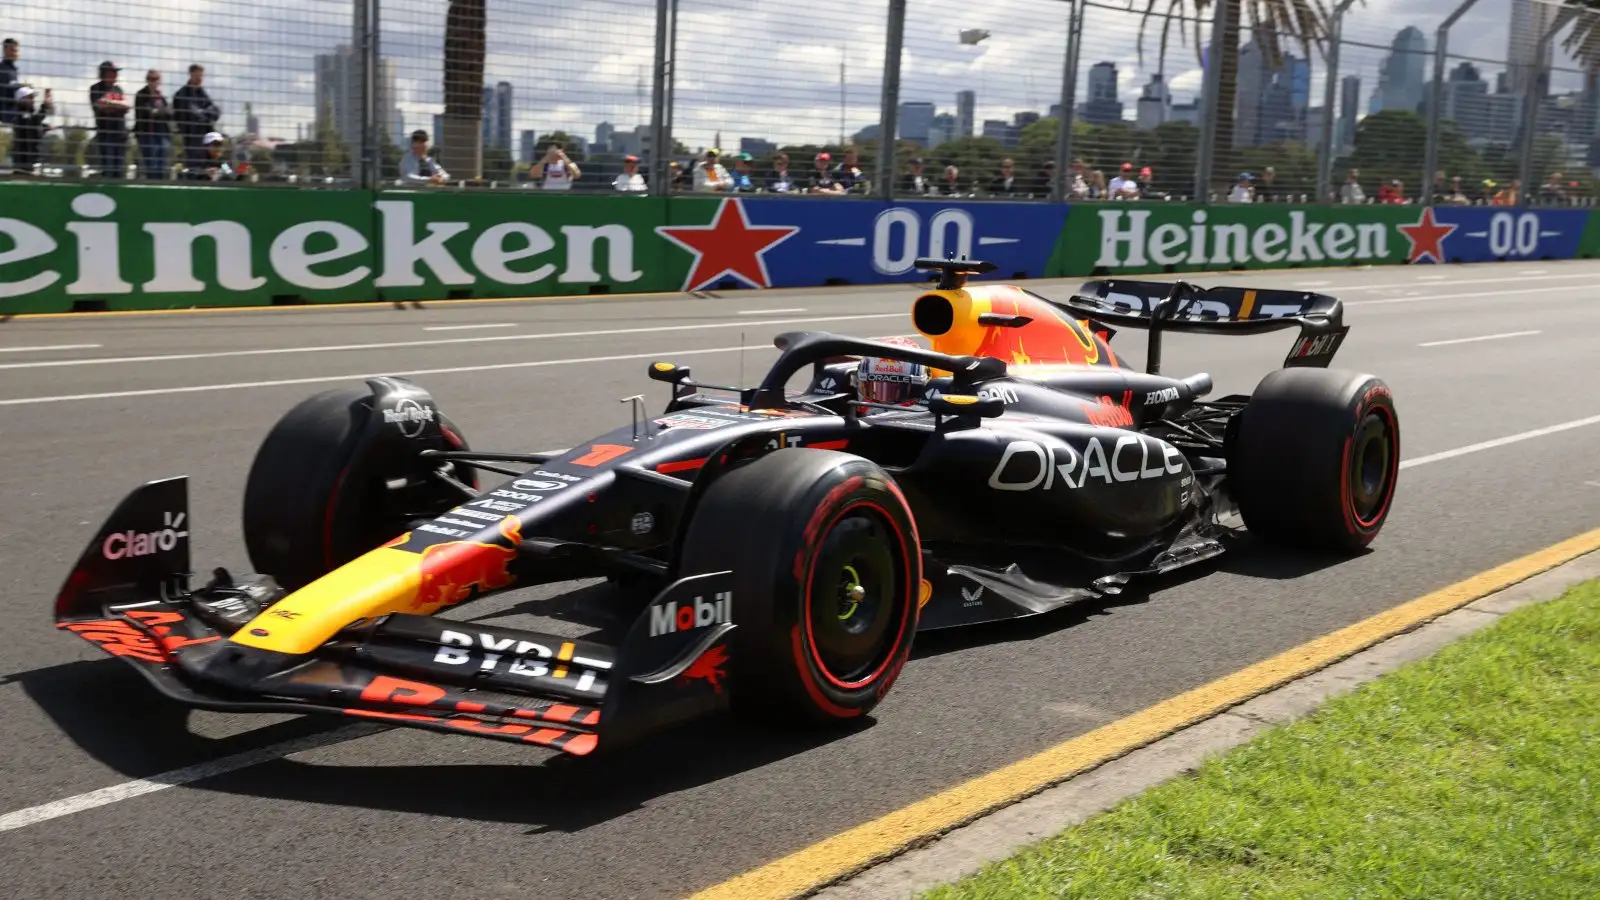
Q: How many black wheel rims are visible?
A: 2